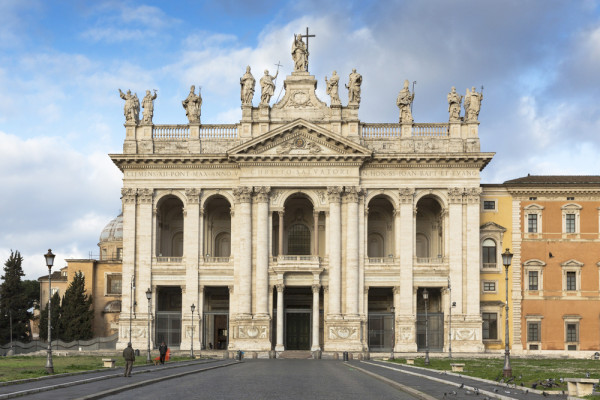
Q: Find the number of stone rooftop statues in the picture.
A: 11